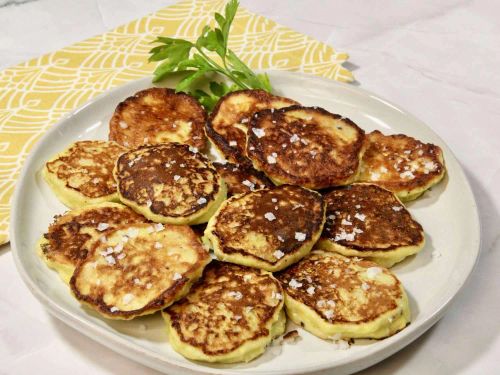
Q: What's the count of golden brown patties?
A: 13